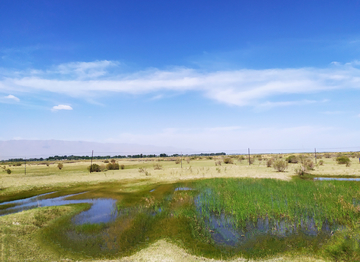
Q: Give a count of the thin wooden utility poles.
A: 5